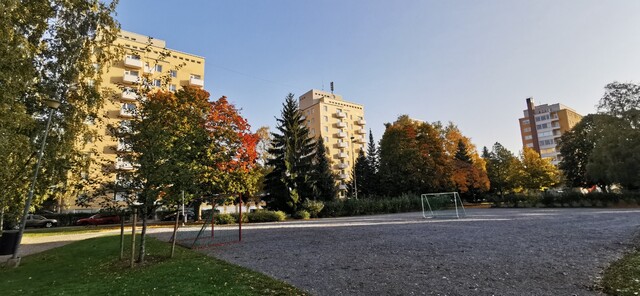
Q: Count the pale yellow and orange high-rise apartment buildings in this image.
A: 3